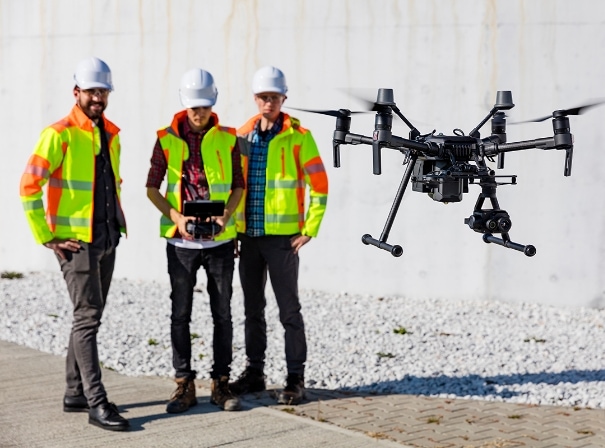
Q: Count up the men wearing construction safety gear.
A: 3